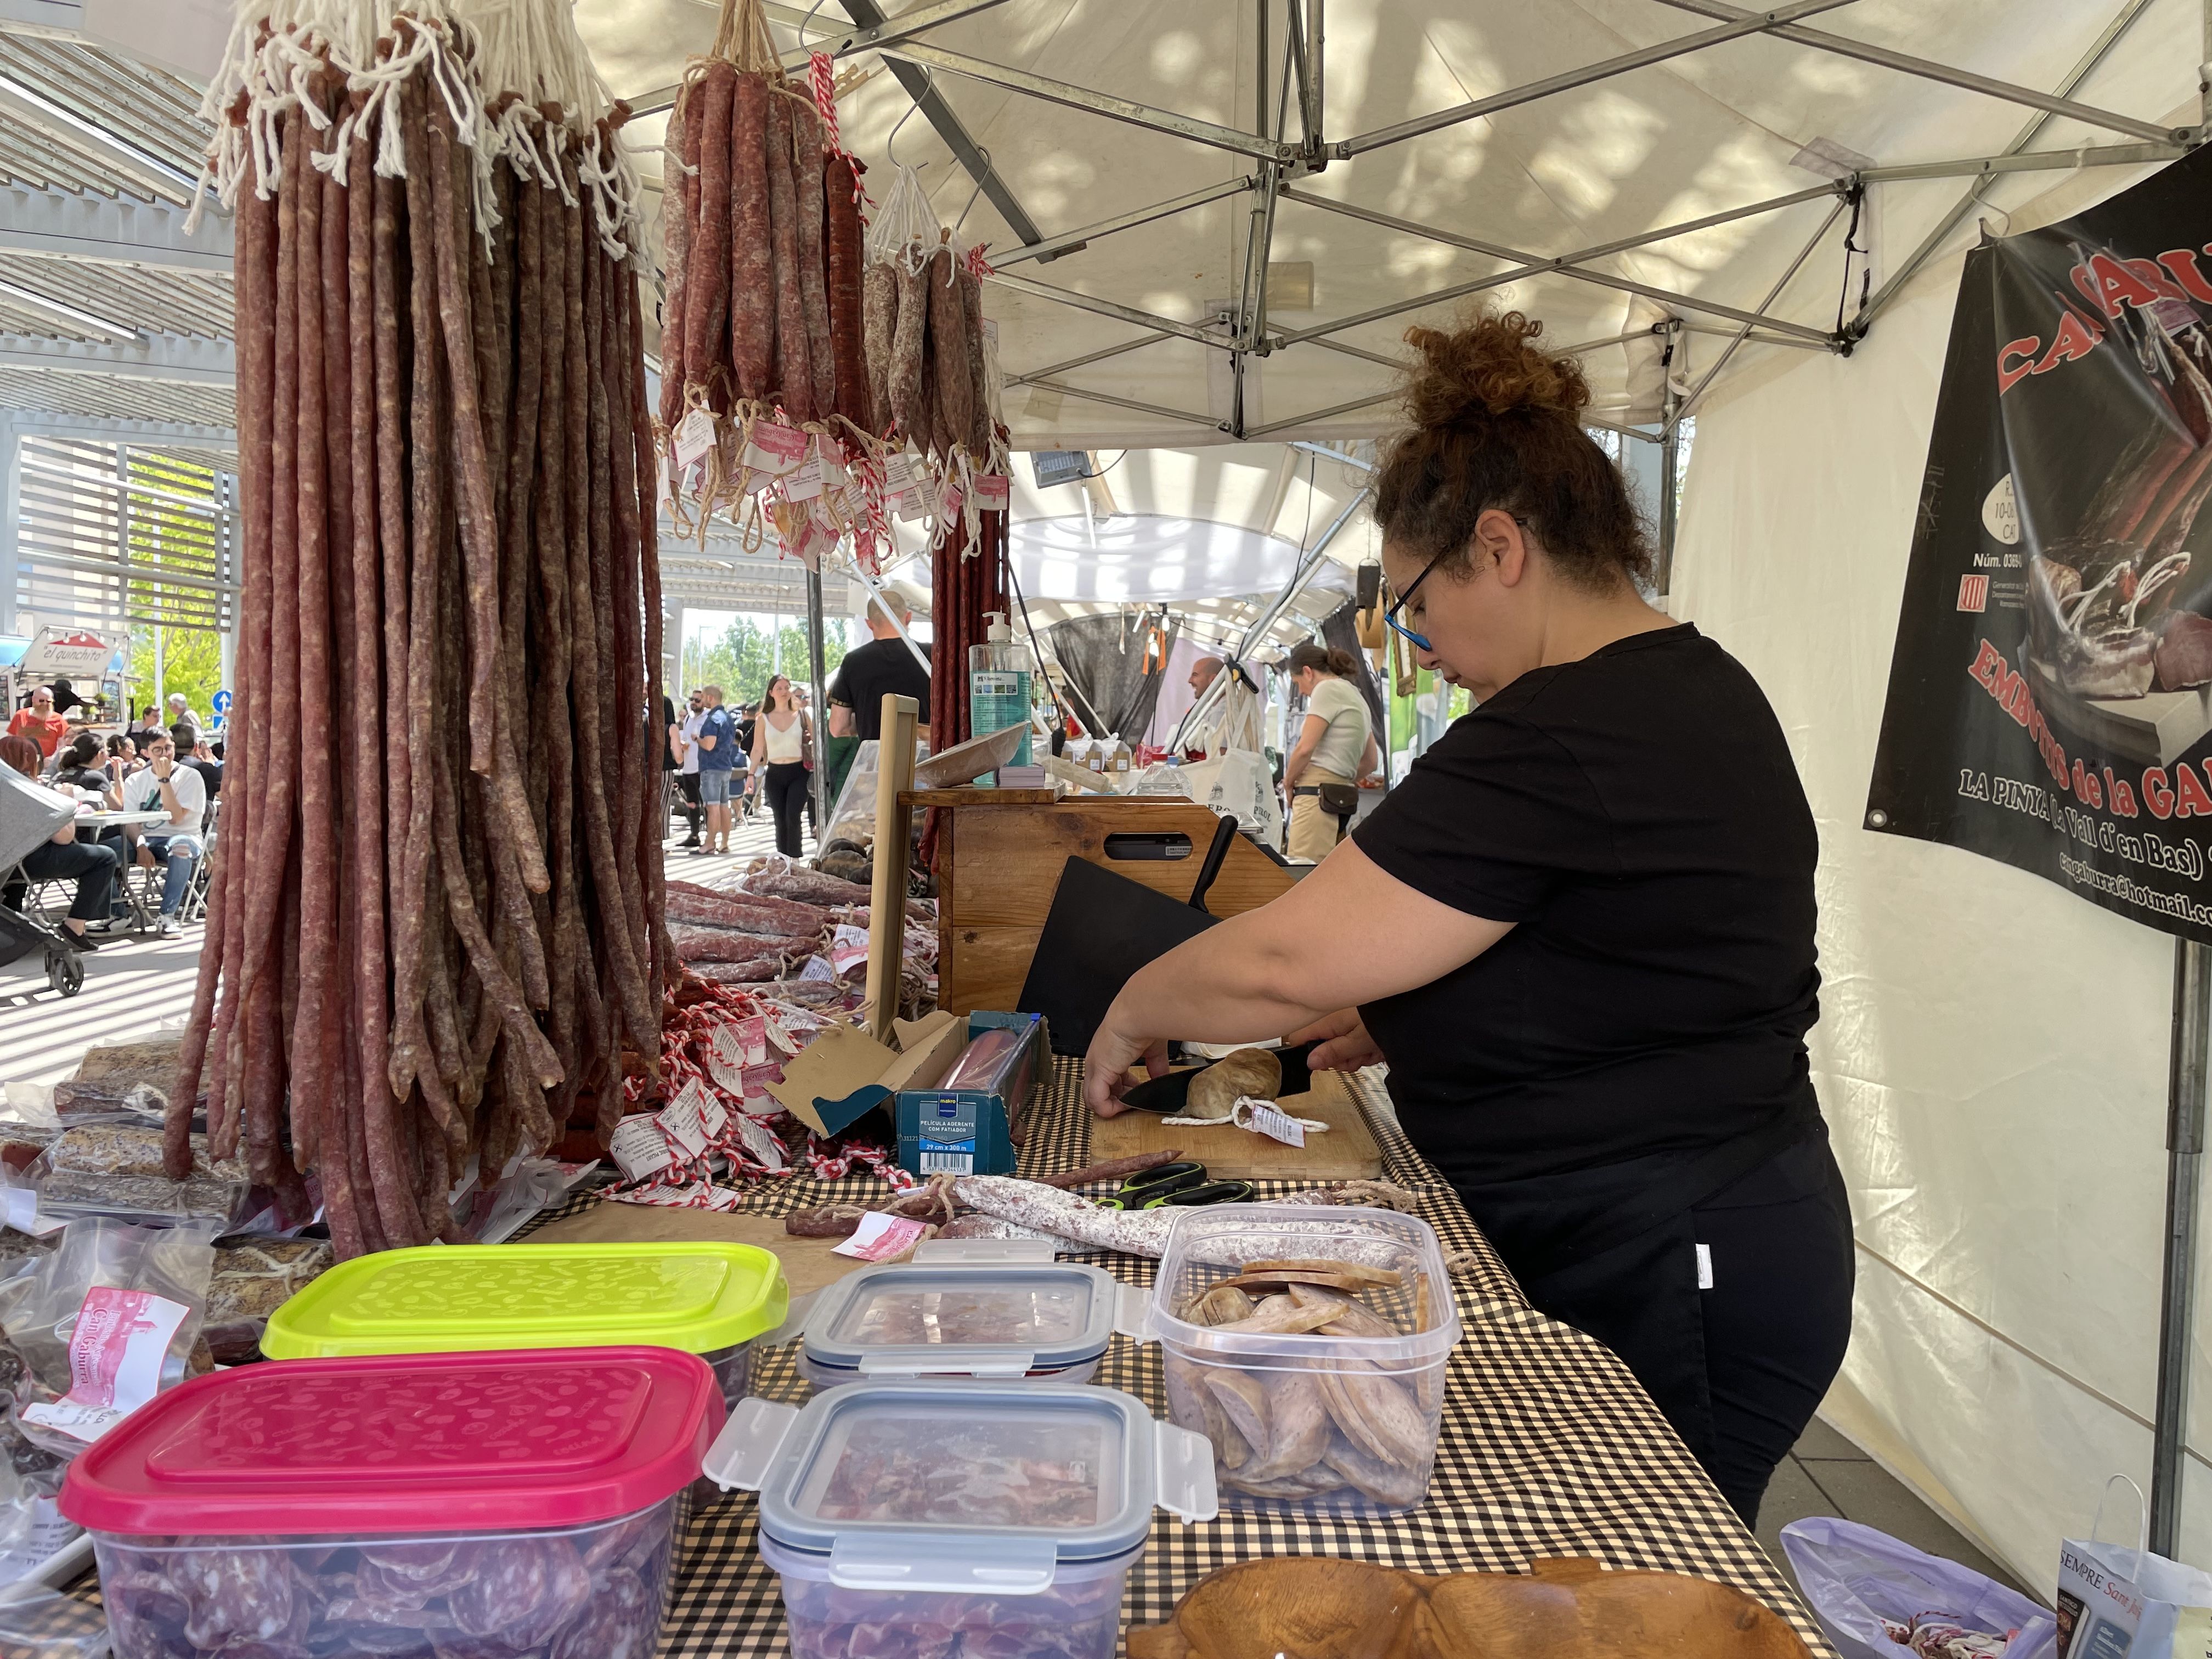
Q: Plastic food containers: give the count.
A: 5